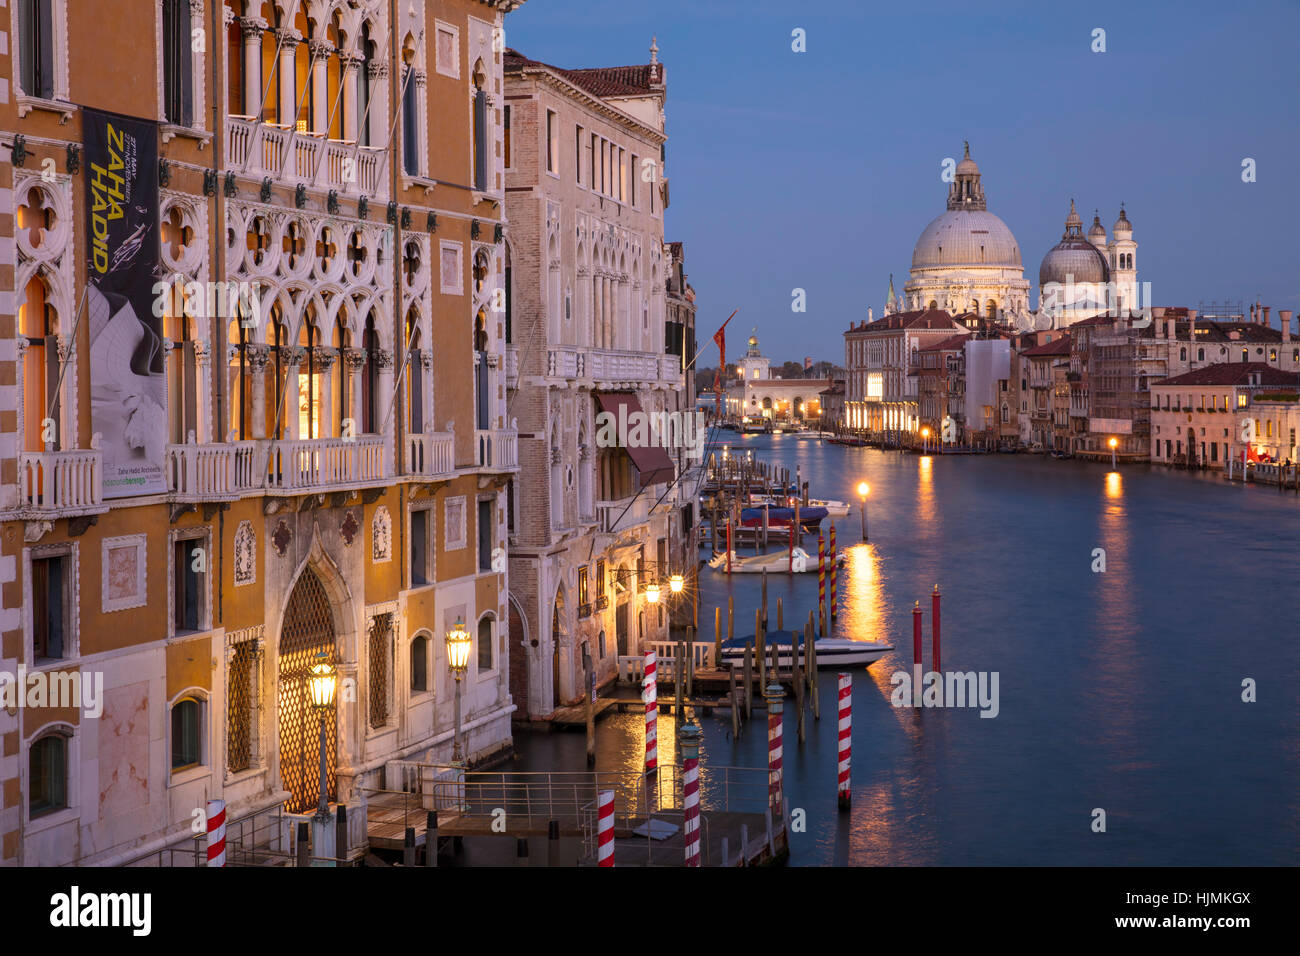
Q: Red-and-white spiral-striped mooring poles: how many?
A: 6